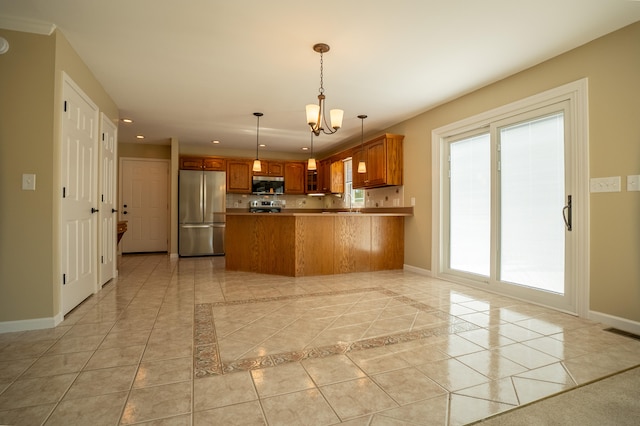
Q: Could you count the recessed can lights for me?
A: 5